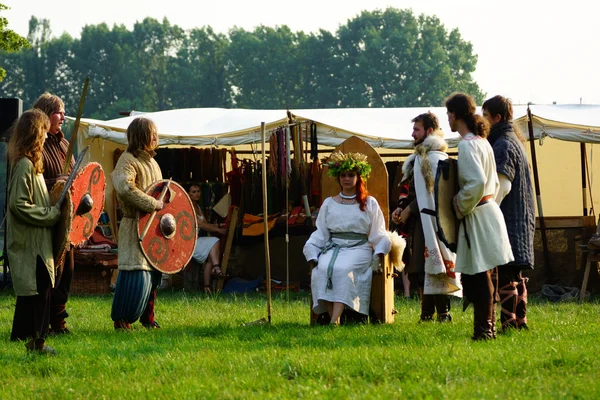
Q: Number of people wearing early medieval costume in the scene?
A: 7